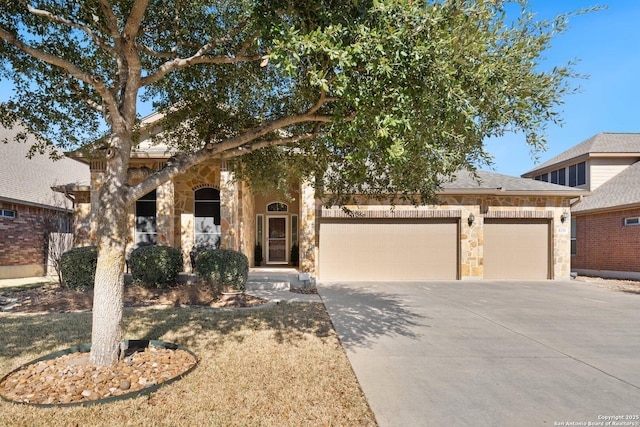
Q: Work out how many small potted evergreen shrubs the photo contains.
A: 2